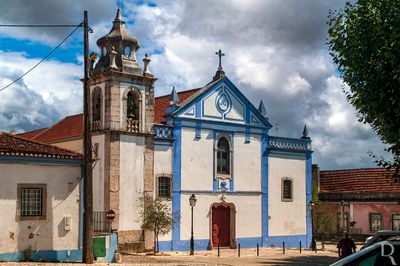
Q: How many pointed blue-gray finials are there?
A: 3